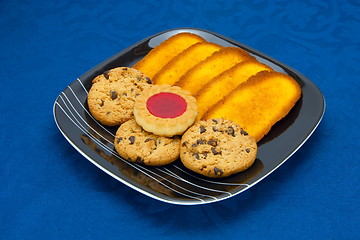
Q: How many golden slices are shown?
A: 5